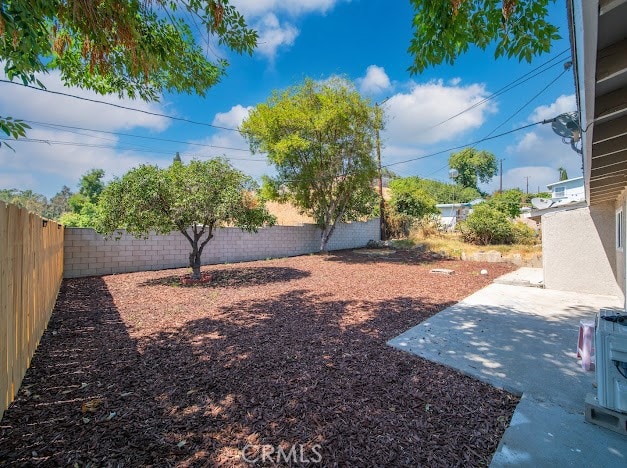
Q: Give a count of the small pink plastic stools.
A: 1